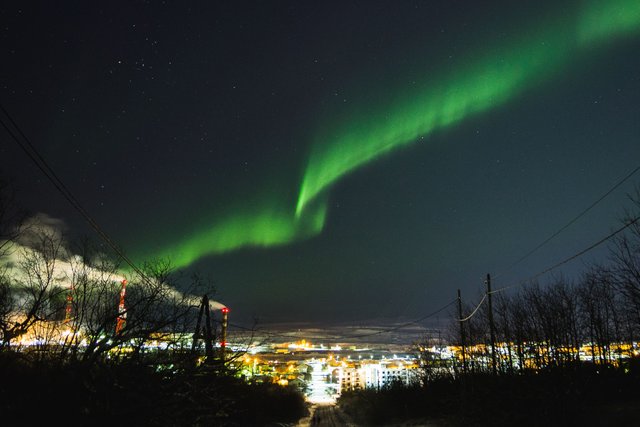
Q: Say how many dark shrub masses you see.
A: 2